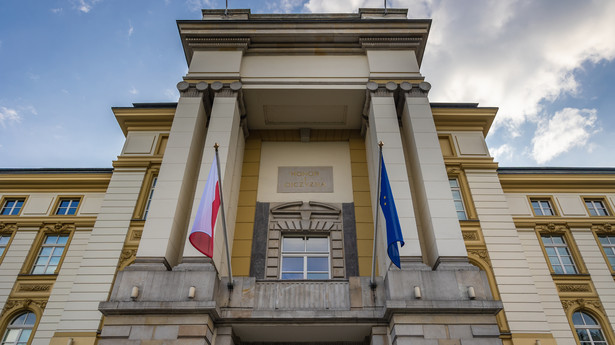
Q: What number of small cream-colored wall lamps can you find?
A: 4